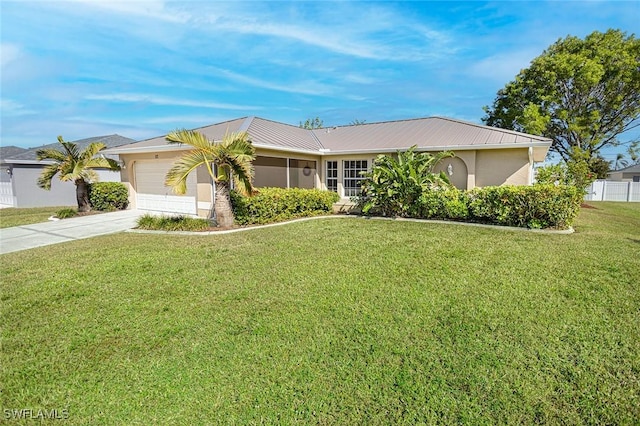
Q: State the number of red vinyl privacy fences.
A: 0